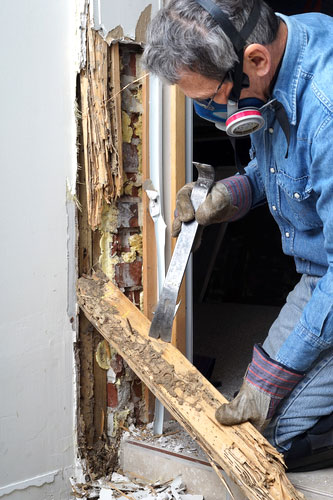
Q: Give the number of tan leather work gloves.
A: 2